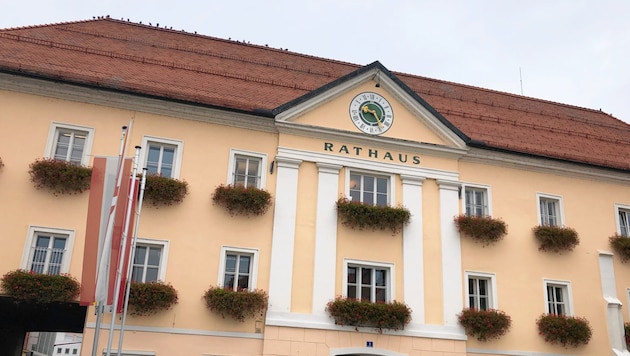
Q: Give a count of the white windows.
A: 13